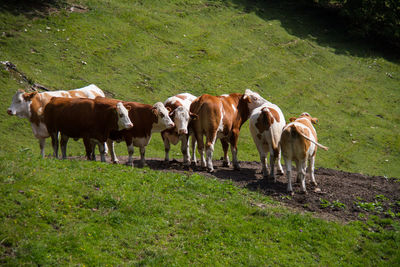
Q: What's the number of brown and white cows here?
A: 7